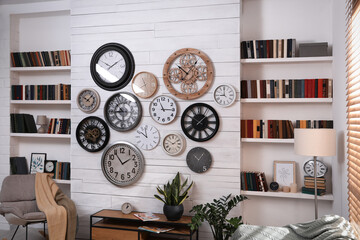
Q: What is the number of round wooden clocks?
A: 2